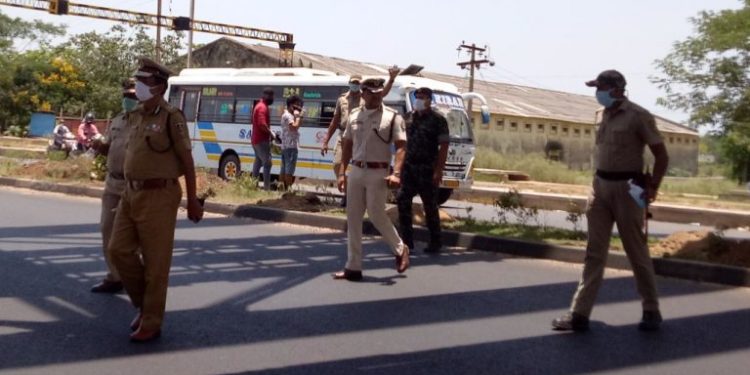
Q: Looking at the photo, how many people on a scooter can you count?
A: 2